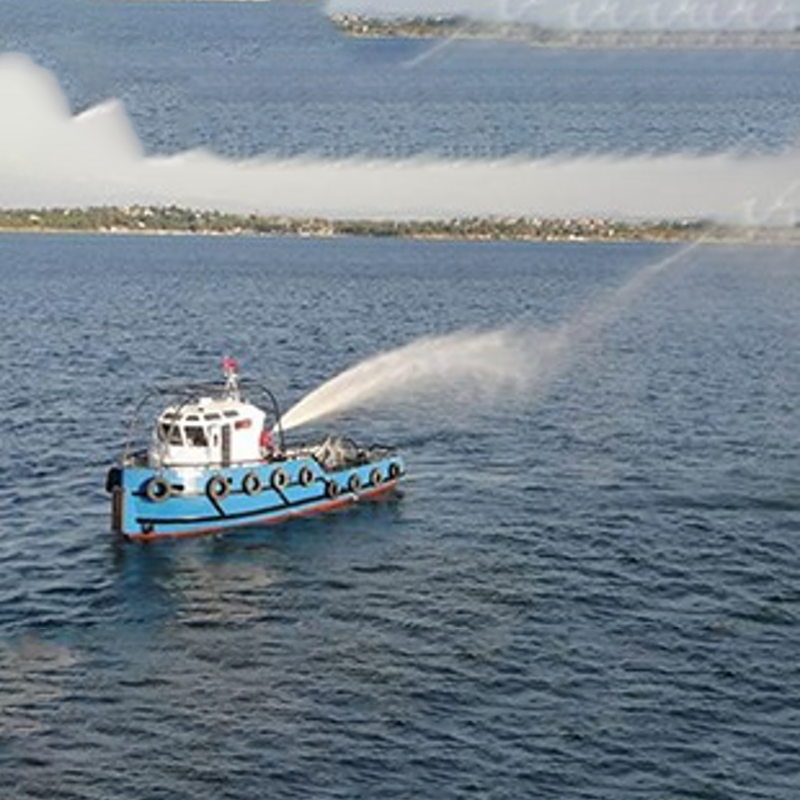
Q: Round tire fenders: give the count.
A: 9